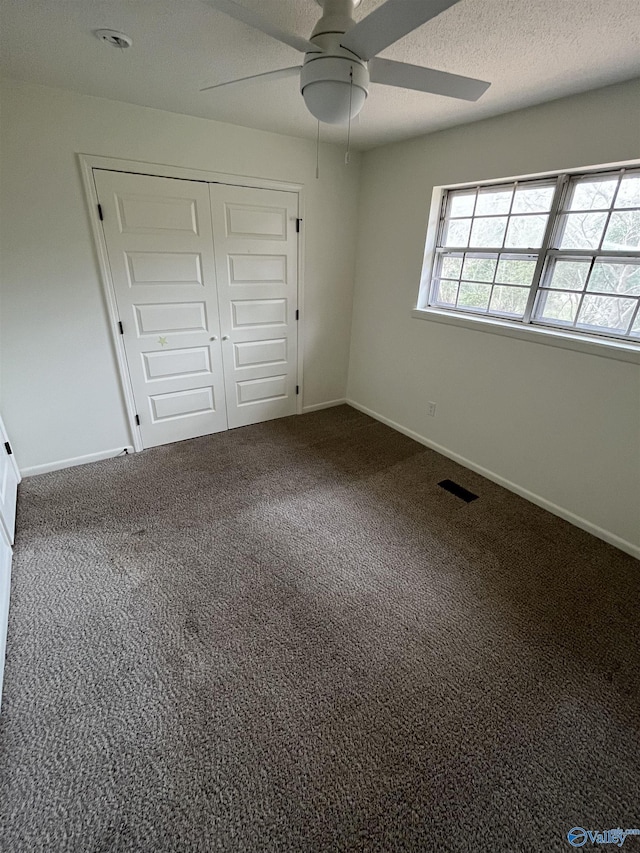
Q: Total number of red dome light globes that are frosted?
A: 0